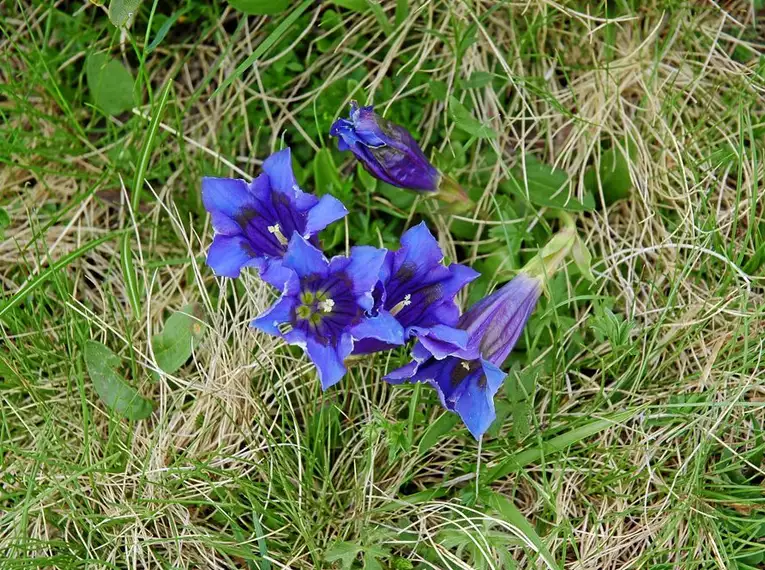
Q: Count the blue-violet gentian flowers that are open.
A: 4